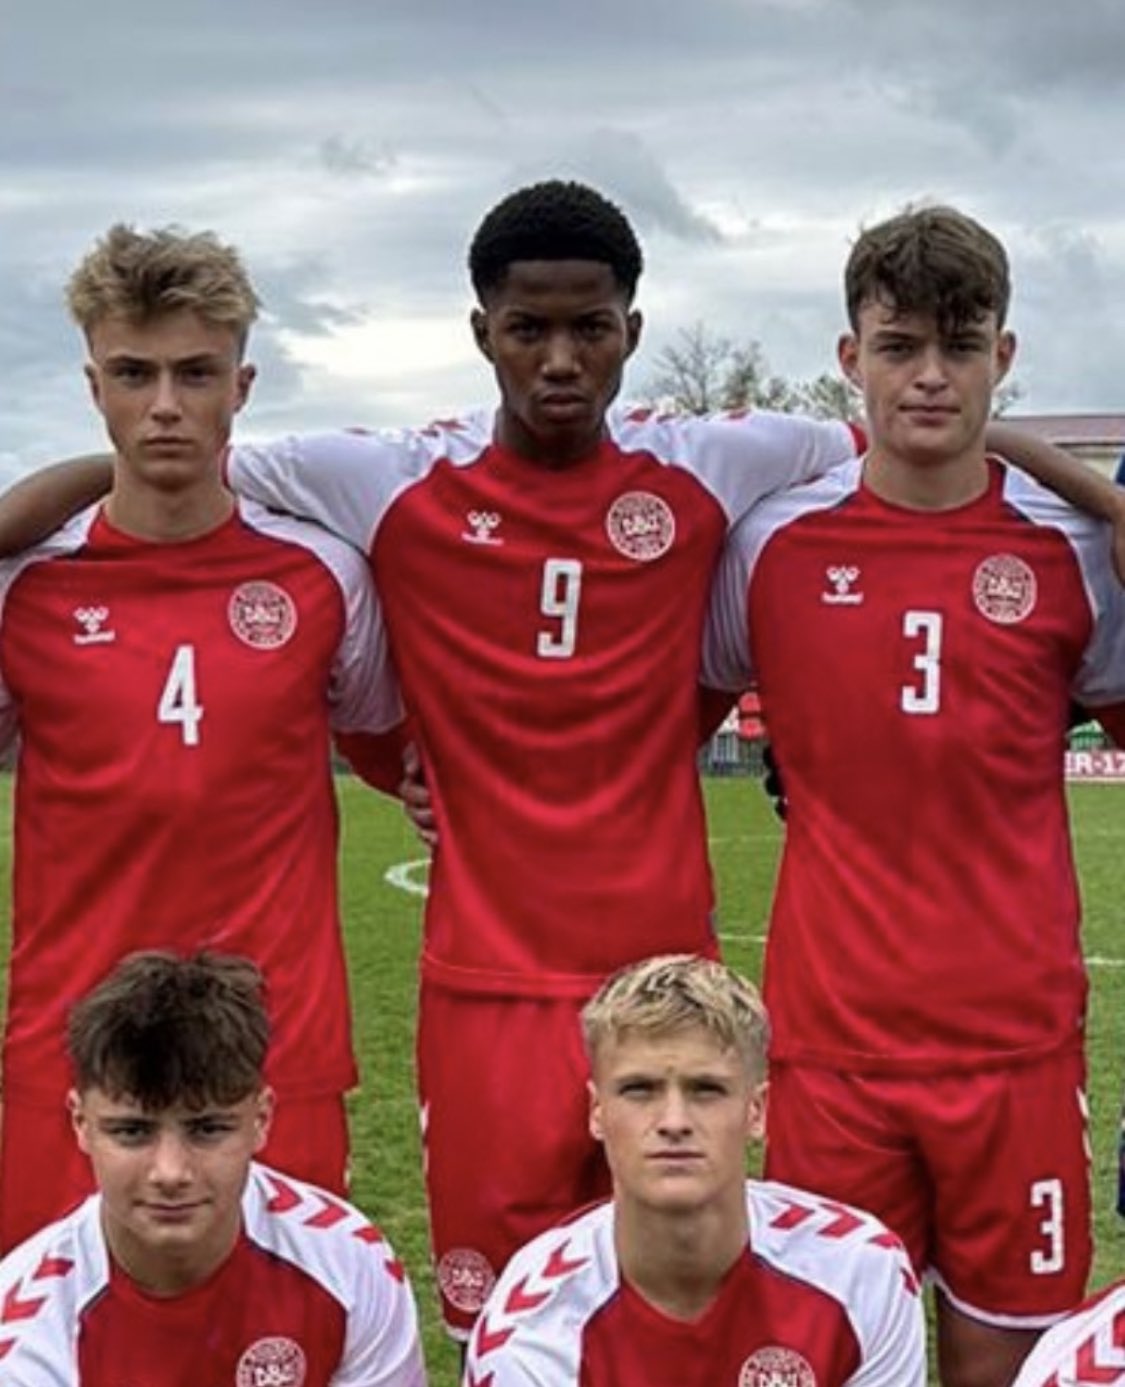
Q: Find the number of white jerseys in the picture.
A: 0